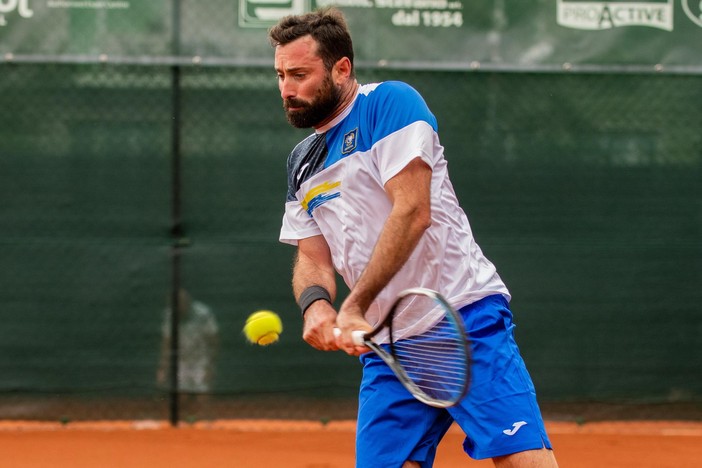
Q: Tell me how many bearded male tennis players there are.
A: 1